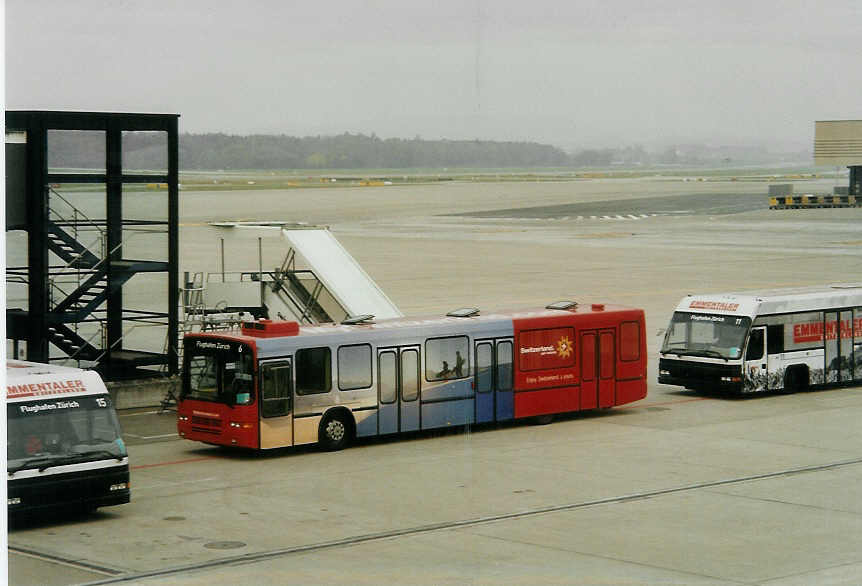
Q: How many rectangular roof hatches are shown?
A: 3